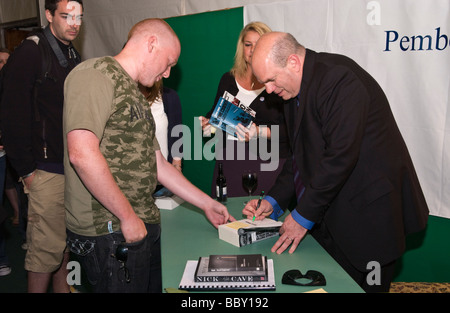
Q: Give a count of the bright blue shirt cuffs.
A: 2